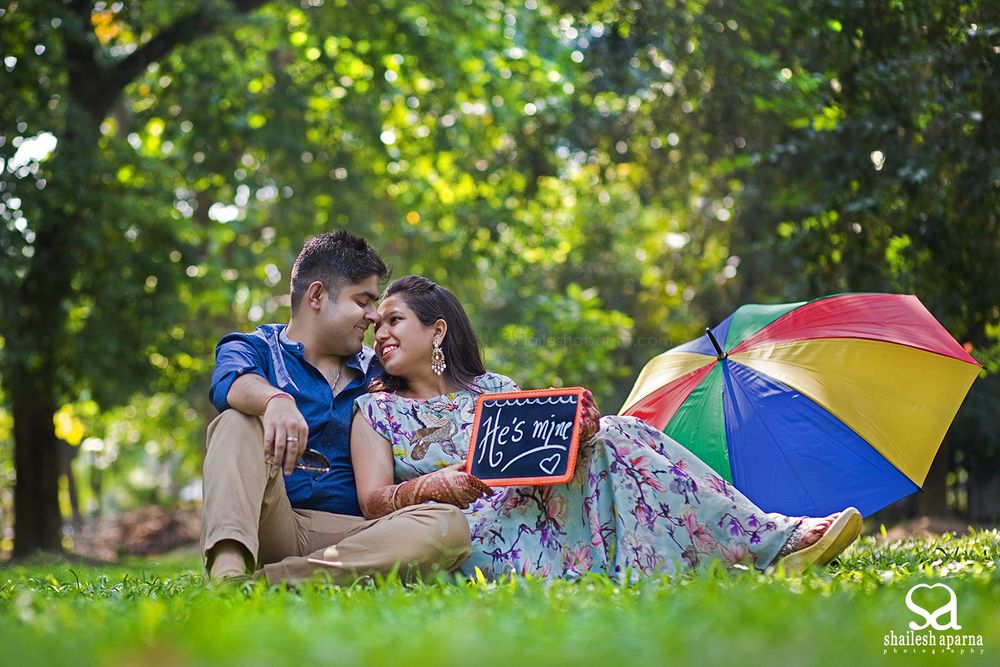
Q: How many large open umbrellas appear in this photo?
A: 1